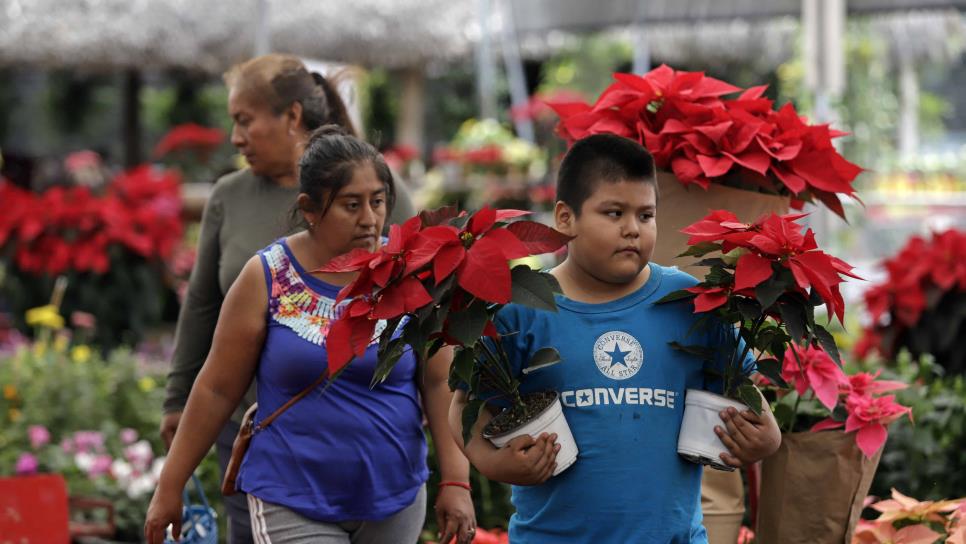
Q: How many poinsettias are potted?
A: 2